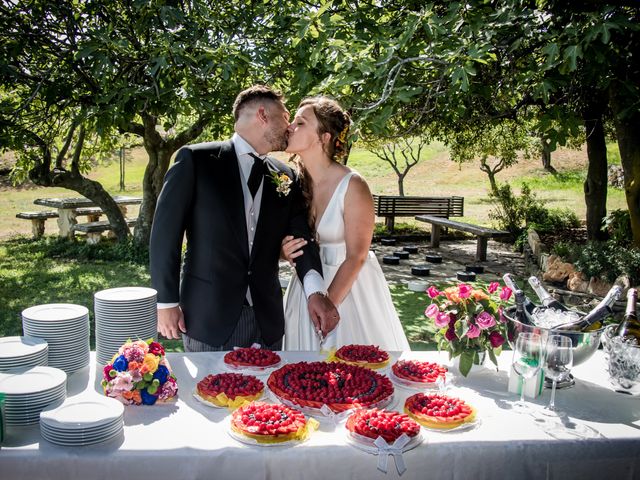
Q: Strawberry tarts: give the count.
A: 8